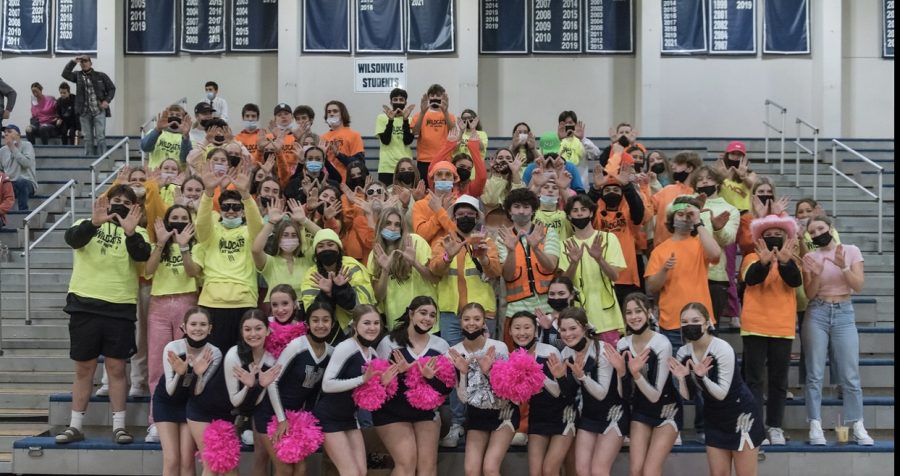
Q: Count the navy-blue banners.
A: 15